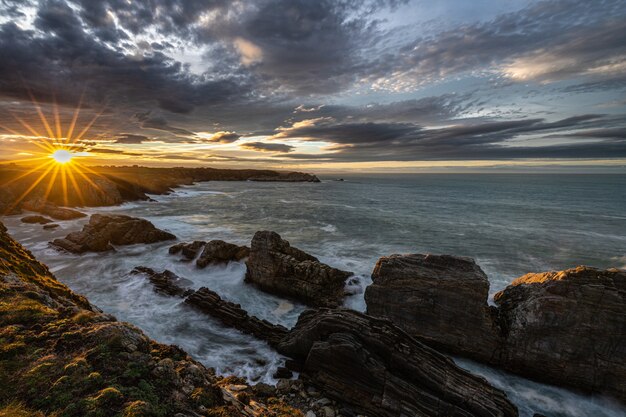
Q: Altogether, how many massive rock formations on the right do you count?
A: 2